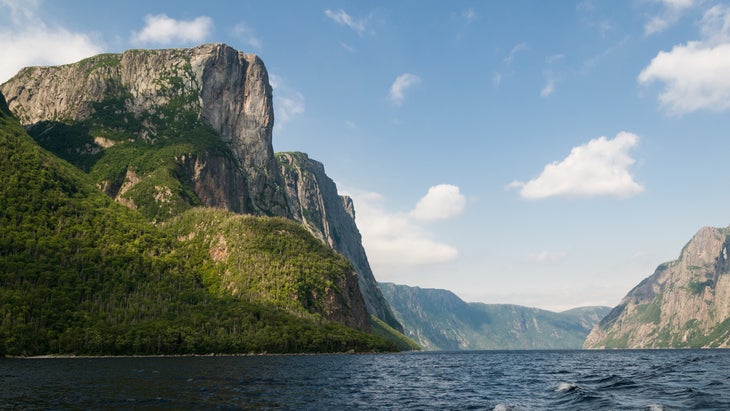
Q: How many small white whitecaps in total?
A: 3